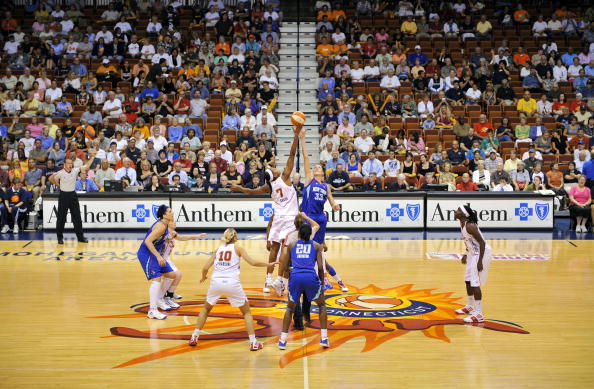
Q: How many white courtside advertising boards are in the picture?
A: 4